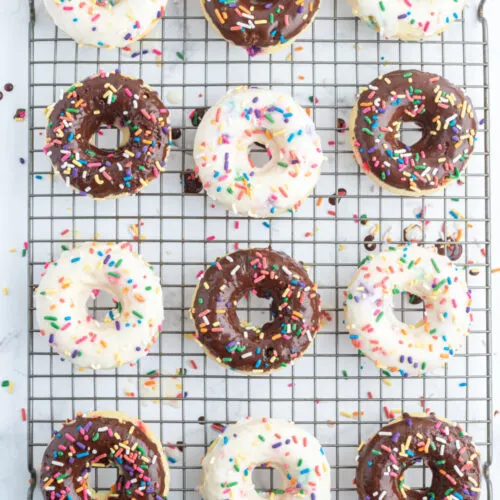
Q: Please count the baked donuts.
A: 12